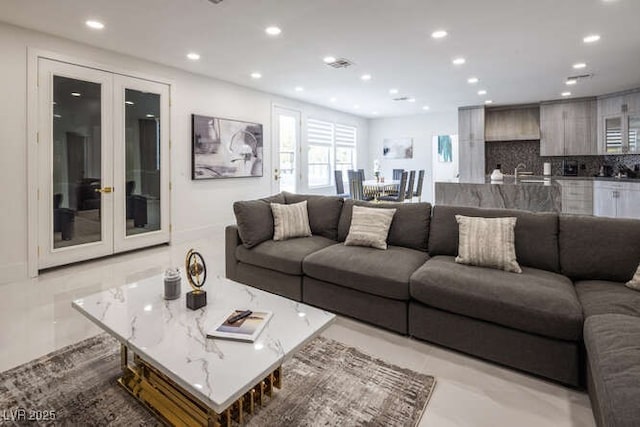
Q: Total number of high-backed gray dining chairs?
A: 8